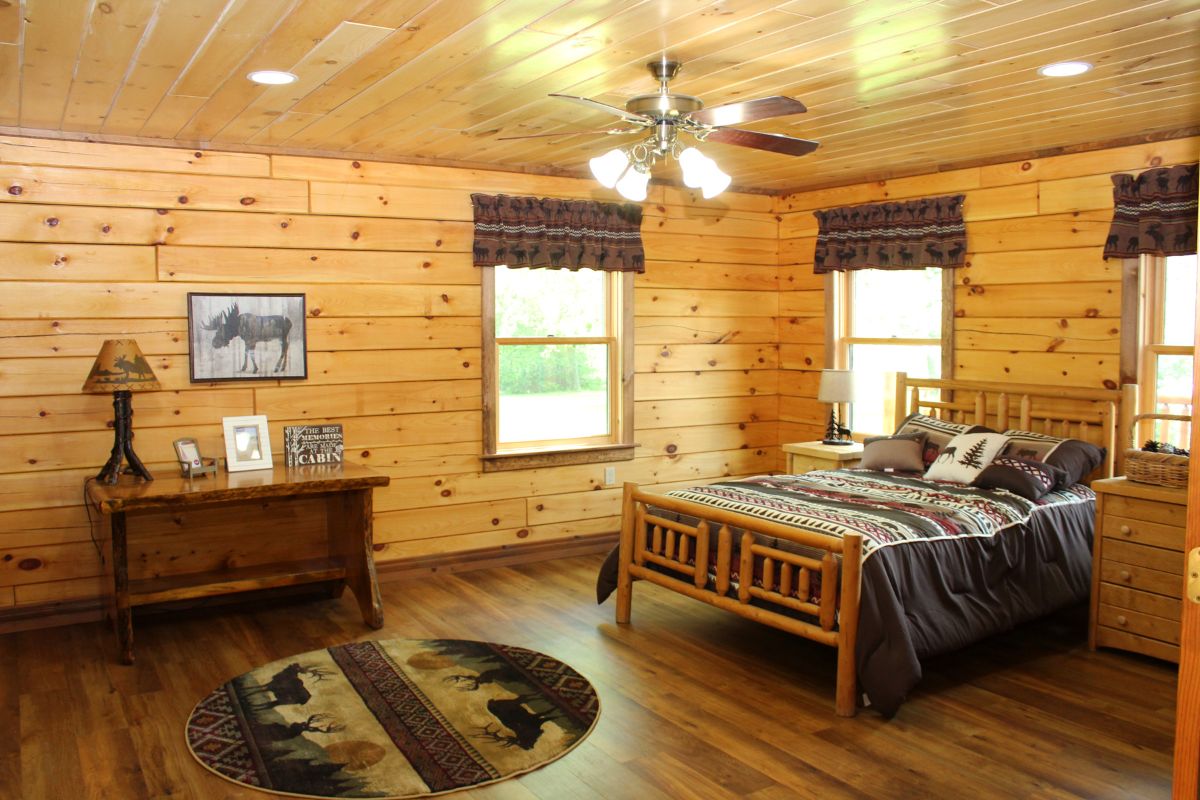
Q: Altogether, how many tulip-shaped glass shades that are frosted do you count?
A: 4